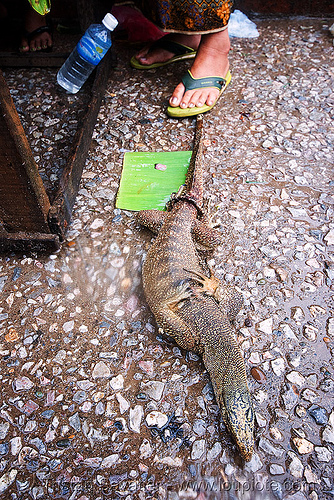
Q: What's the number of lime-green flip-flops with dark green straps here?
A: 2